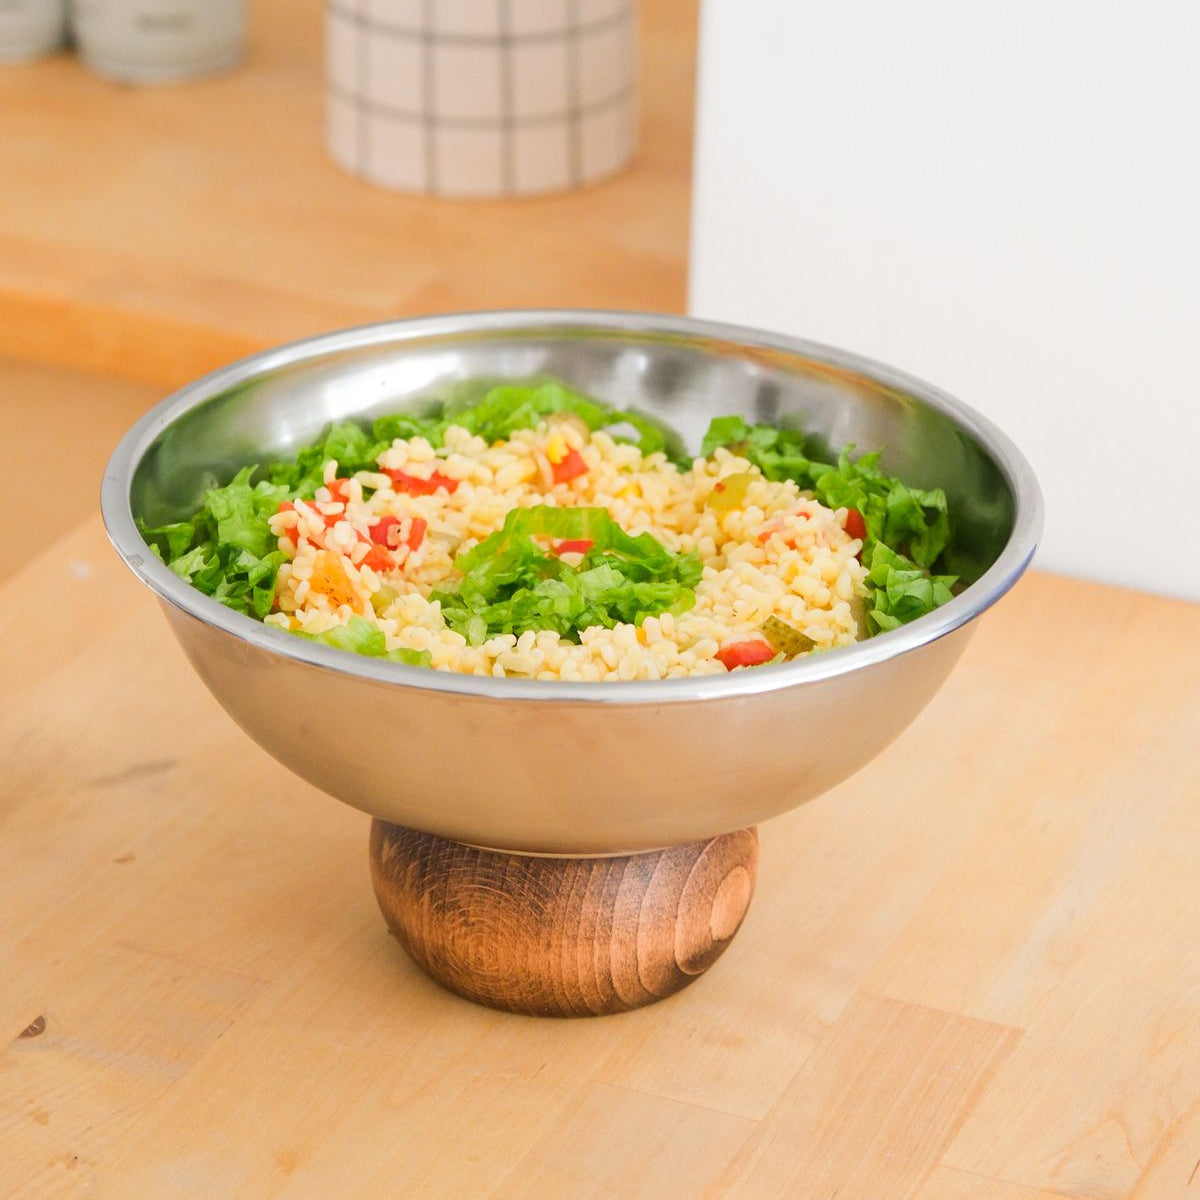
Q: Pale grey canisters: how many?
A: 2